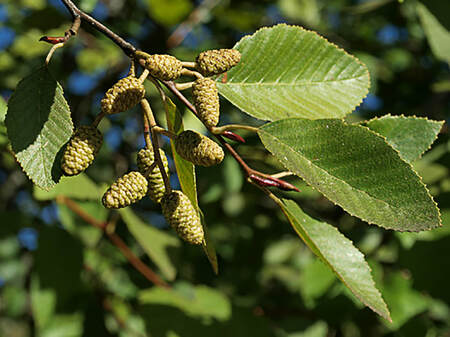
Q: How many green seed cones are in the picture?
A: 9